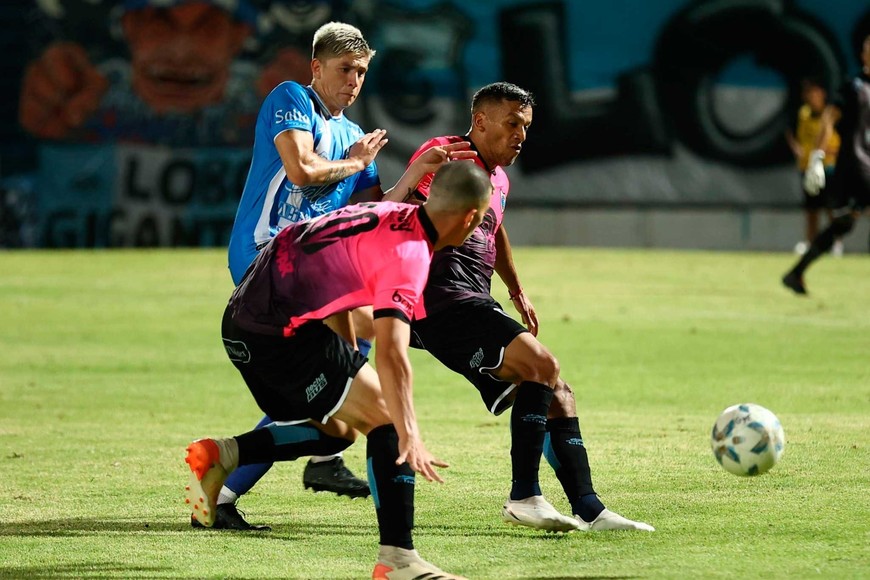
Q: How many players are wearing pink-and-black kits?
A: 2